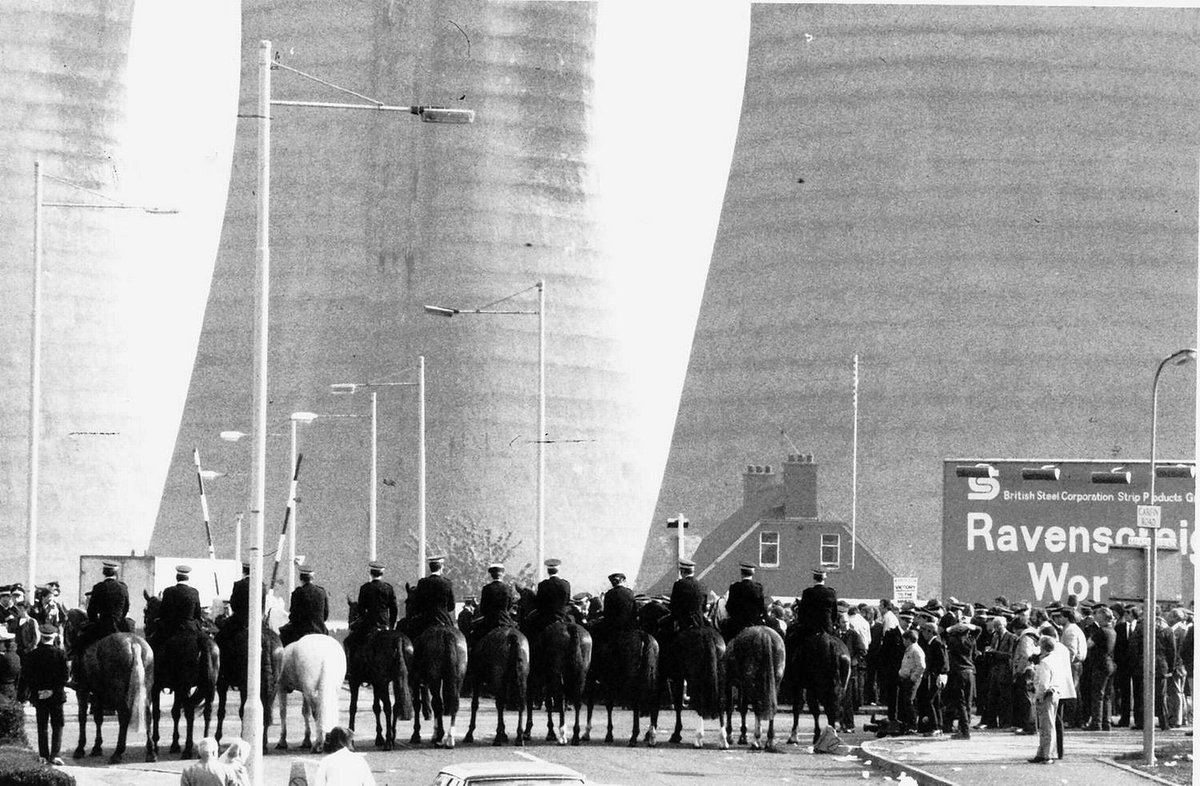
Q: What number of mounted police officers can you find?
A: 12